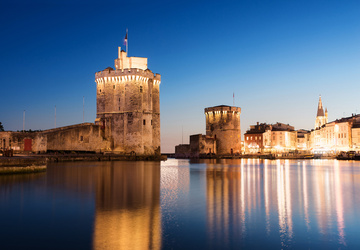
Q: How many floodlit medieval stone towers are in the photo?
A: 2